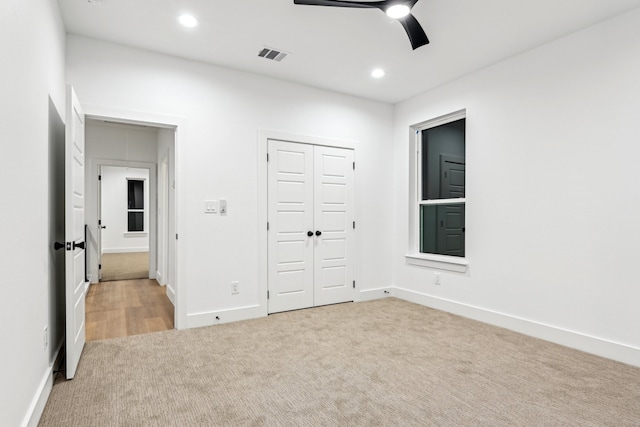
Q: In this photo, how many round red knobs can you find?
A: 0